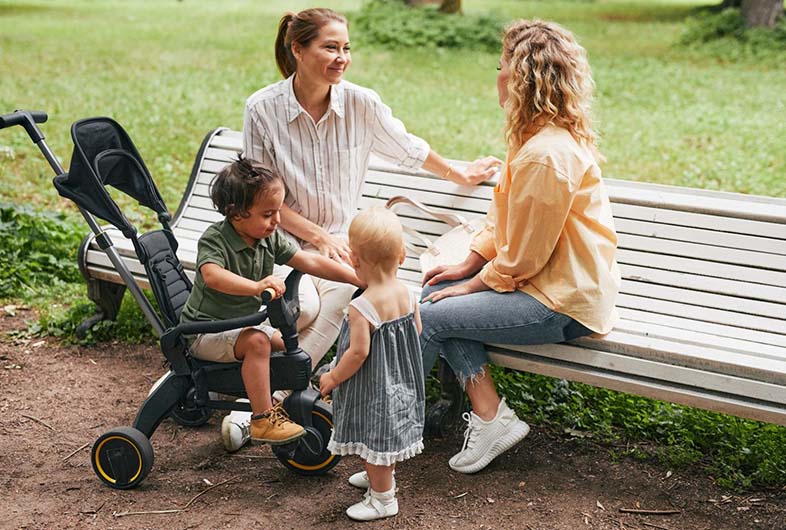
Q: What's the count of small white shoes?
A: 2